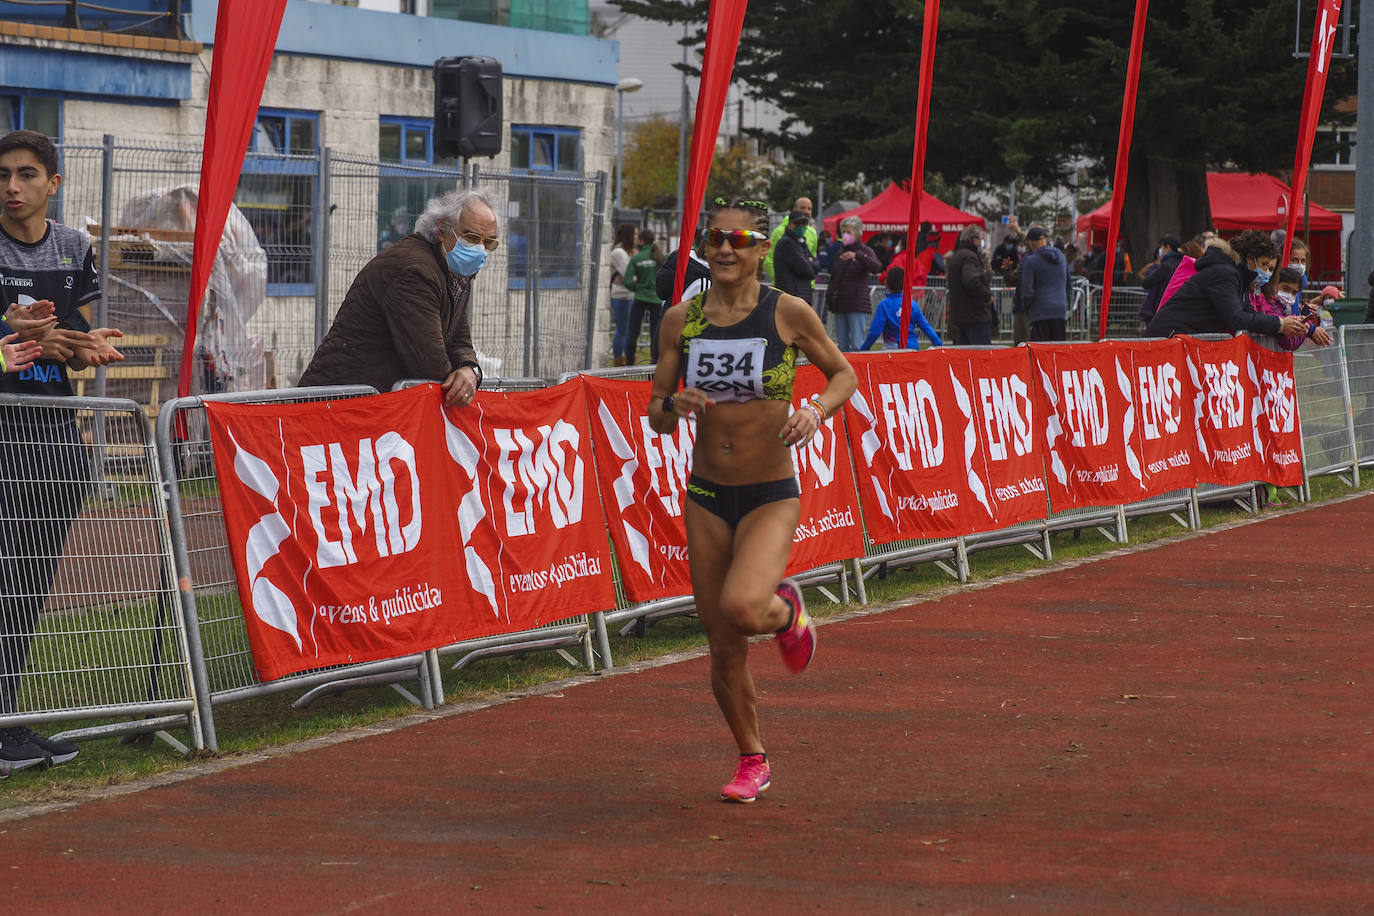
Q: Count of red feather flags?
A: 5